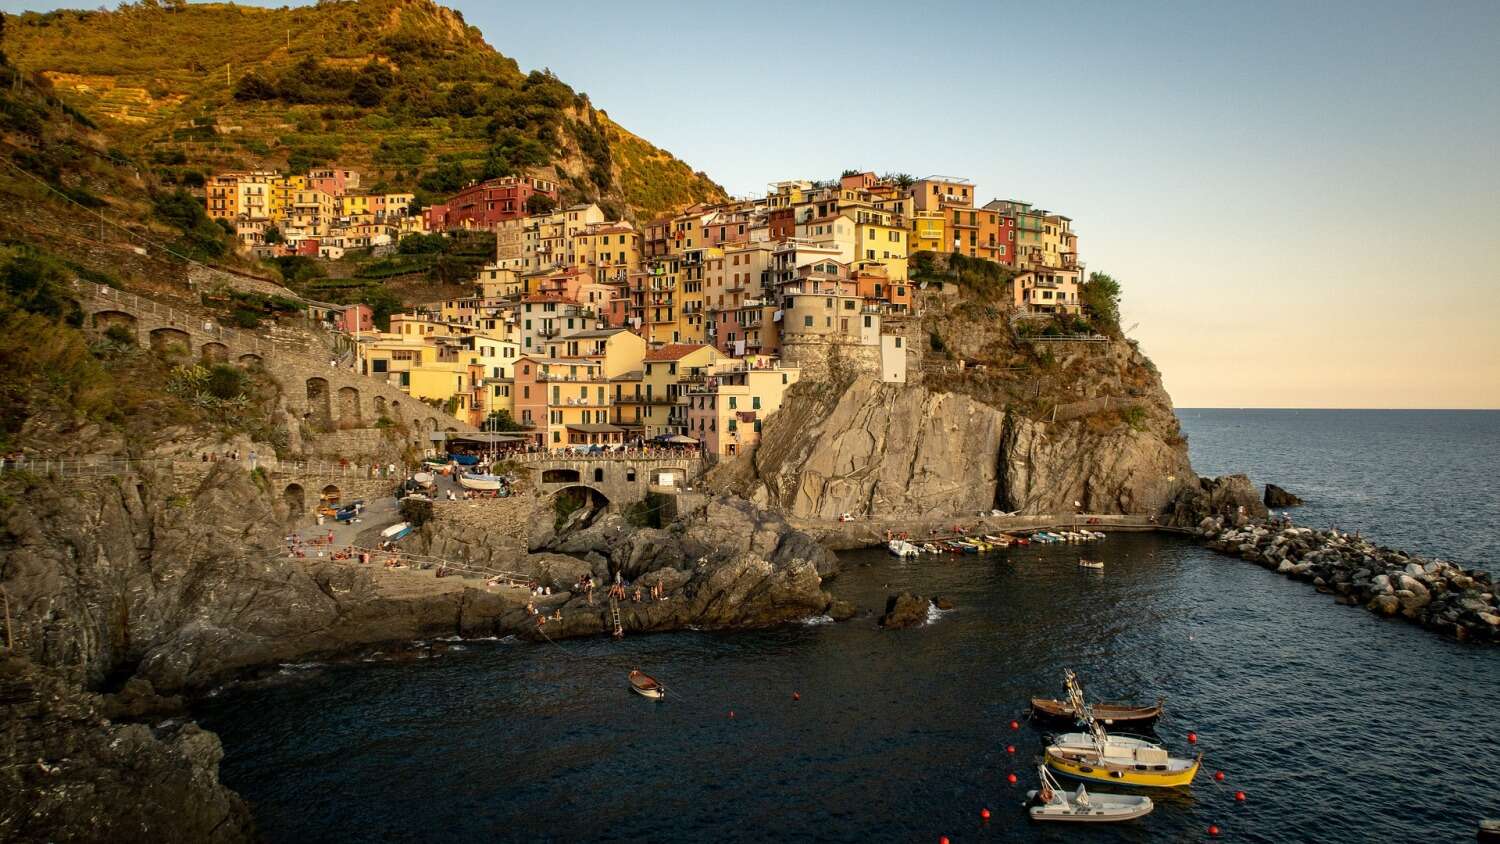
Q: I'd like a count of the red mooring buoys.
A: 11